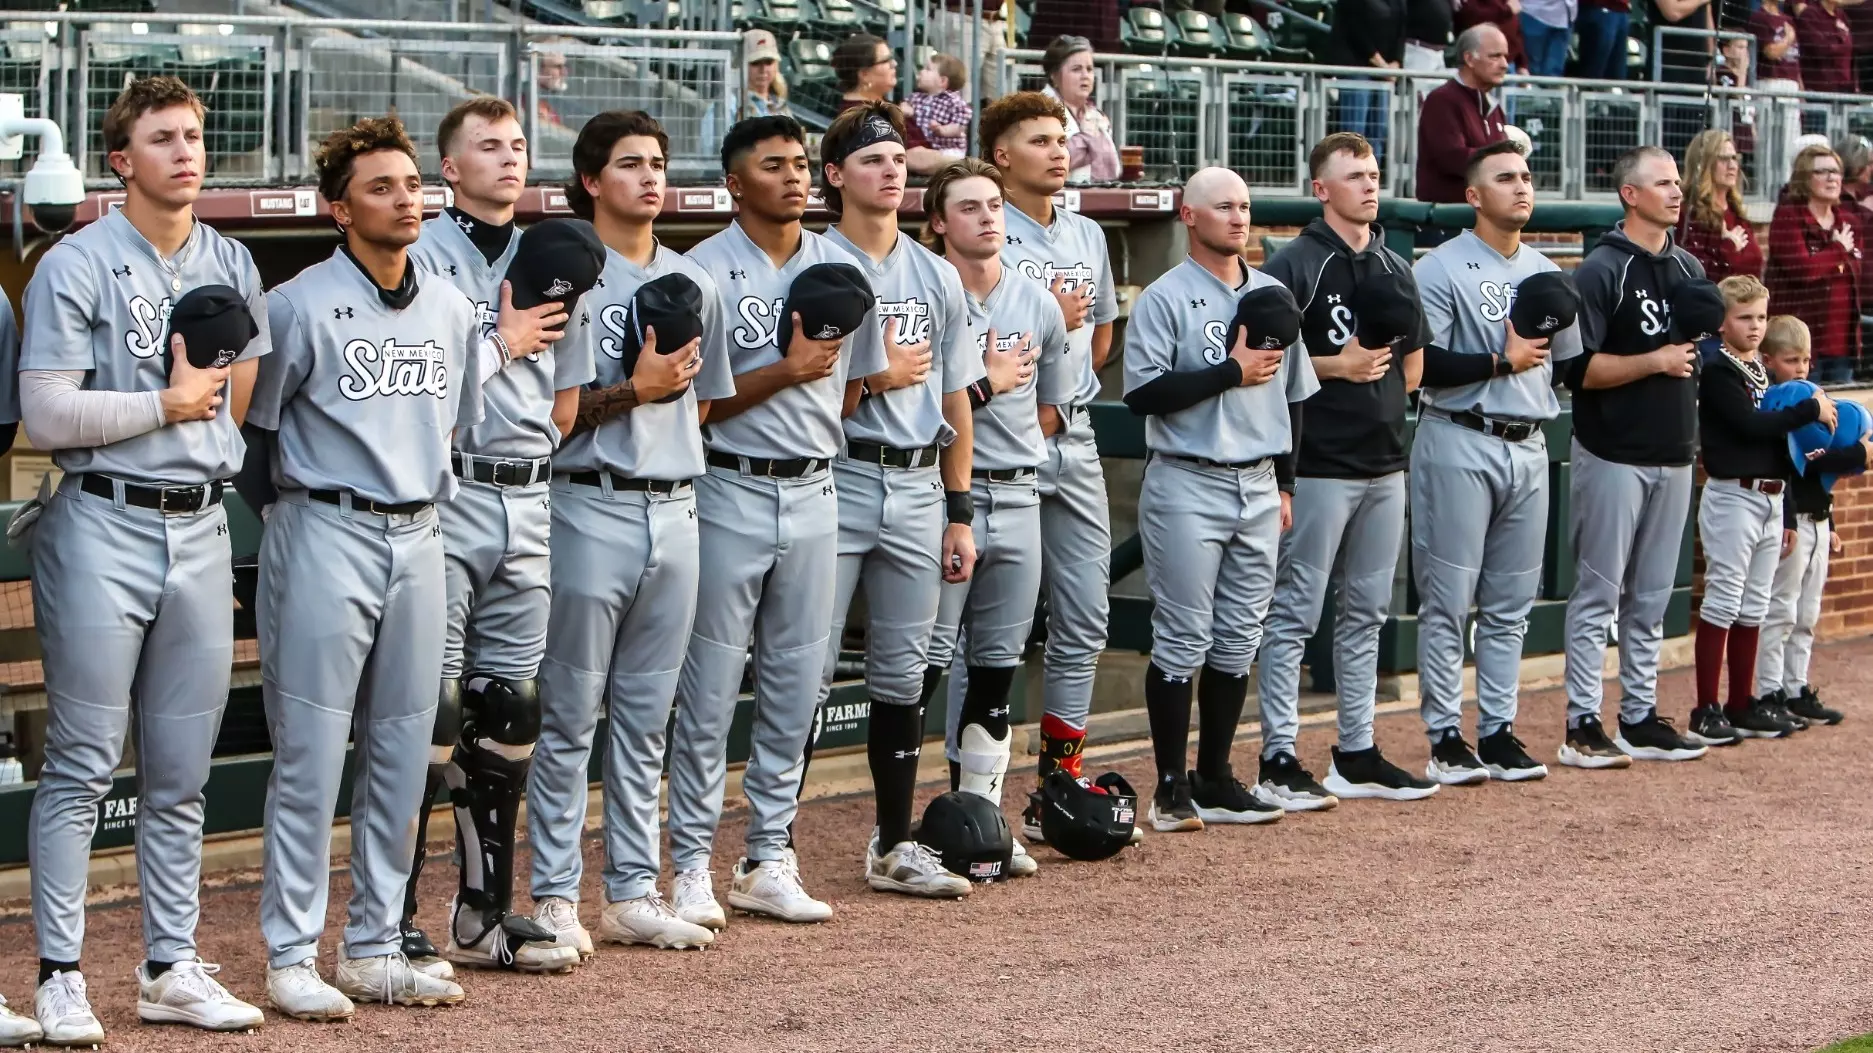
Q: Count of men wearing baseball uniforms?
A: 12